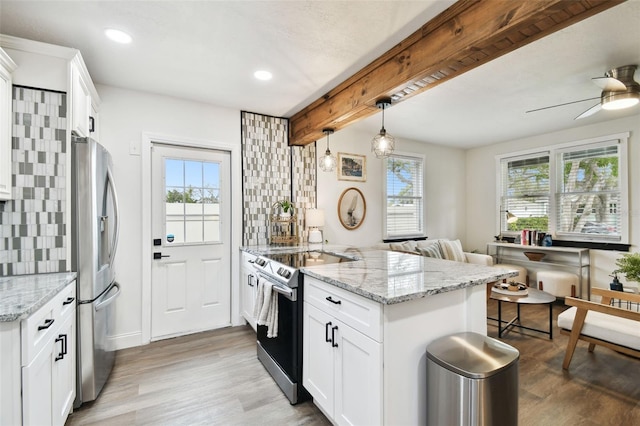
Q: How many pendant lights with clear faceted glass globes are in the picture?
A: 2